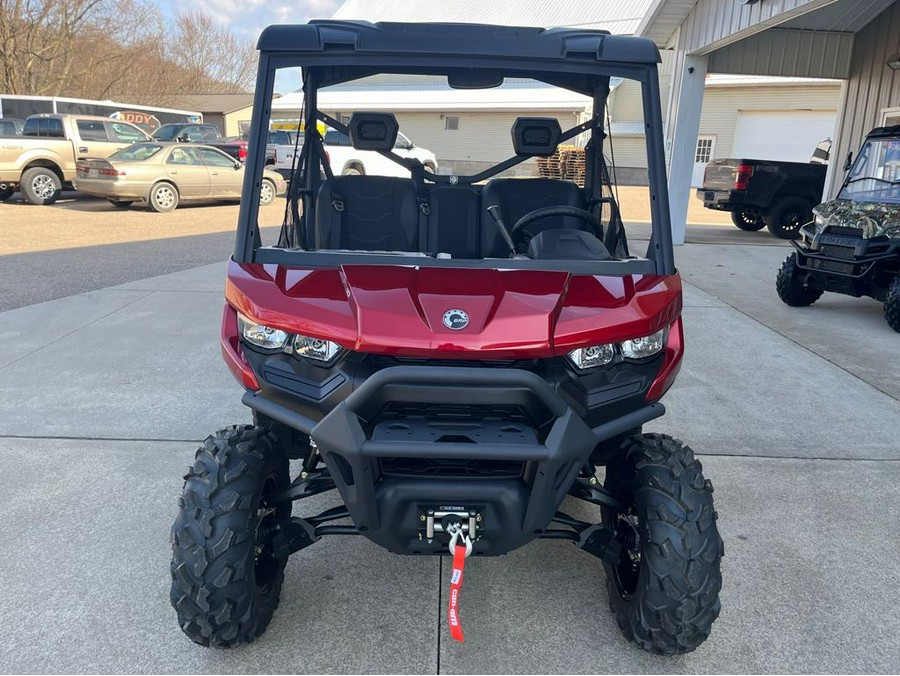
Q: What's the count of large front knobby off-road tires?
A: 2